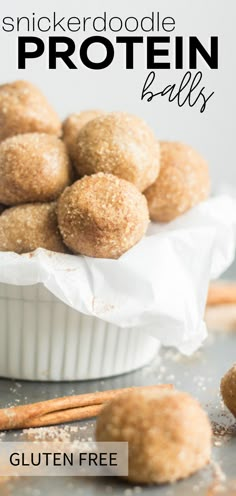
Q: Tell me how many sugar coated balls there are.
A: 9